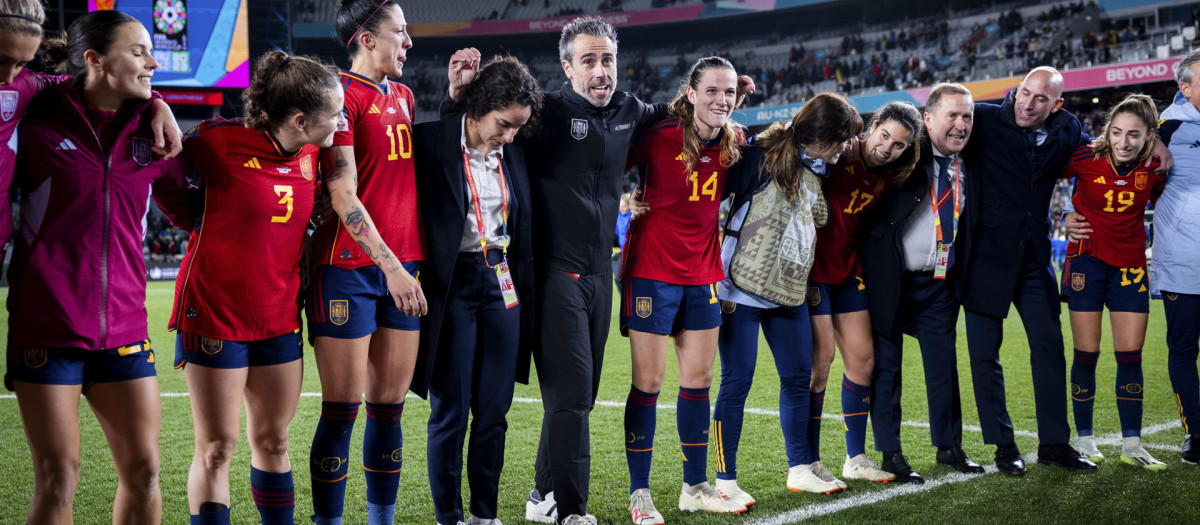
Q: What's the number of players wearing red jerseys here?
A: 5